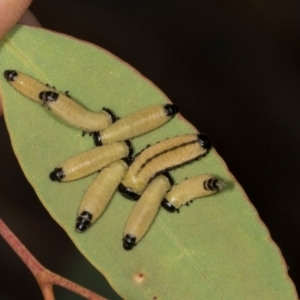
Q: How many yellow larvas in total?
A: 8